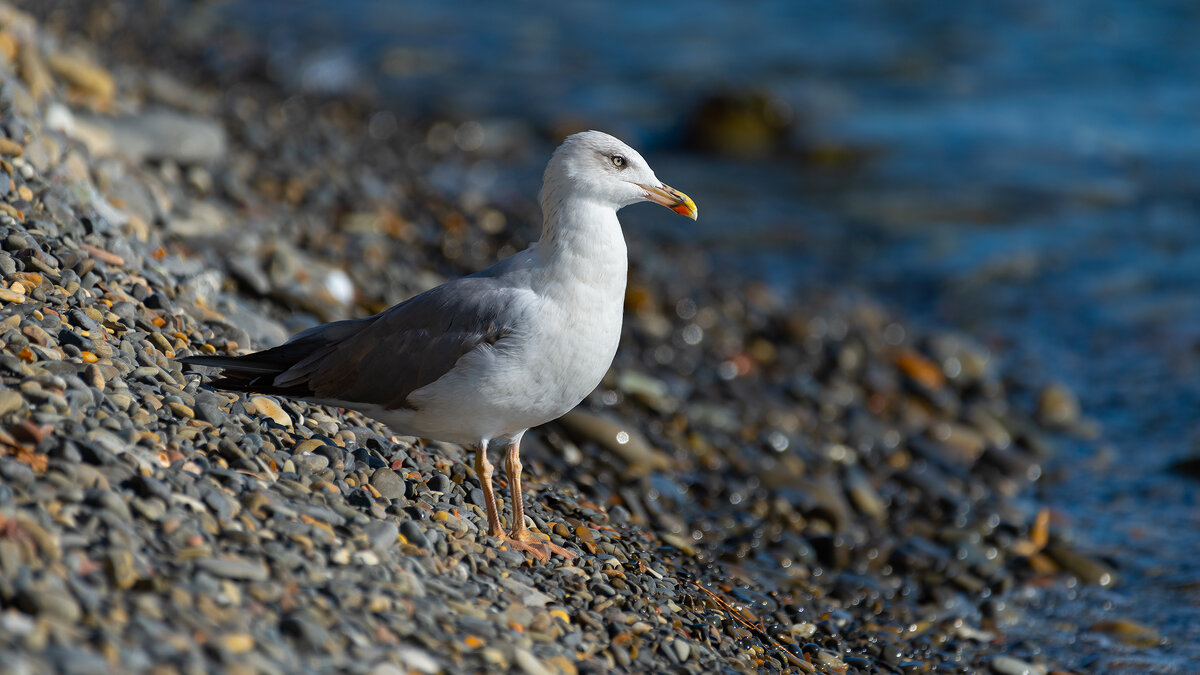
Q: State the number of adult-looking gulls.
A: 1